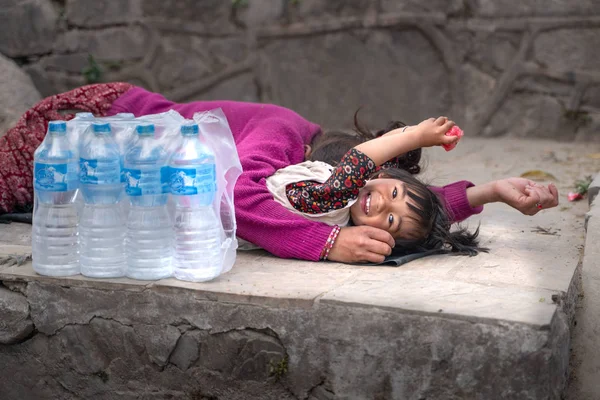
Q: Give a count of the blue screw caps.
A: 4